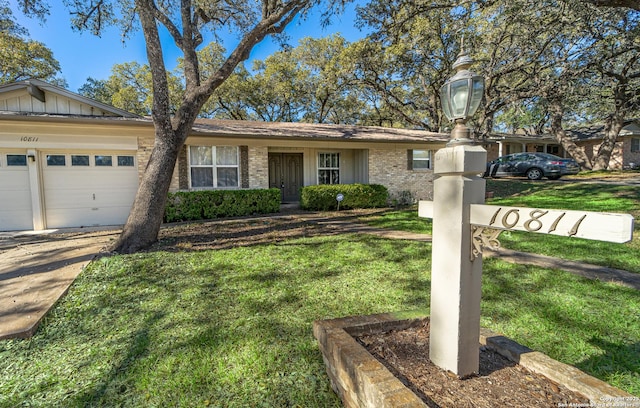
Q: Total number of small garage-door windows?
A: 5